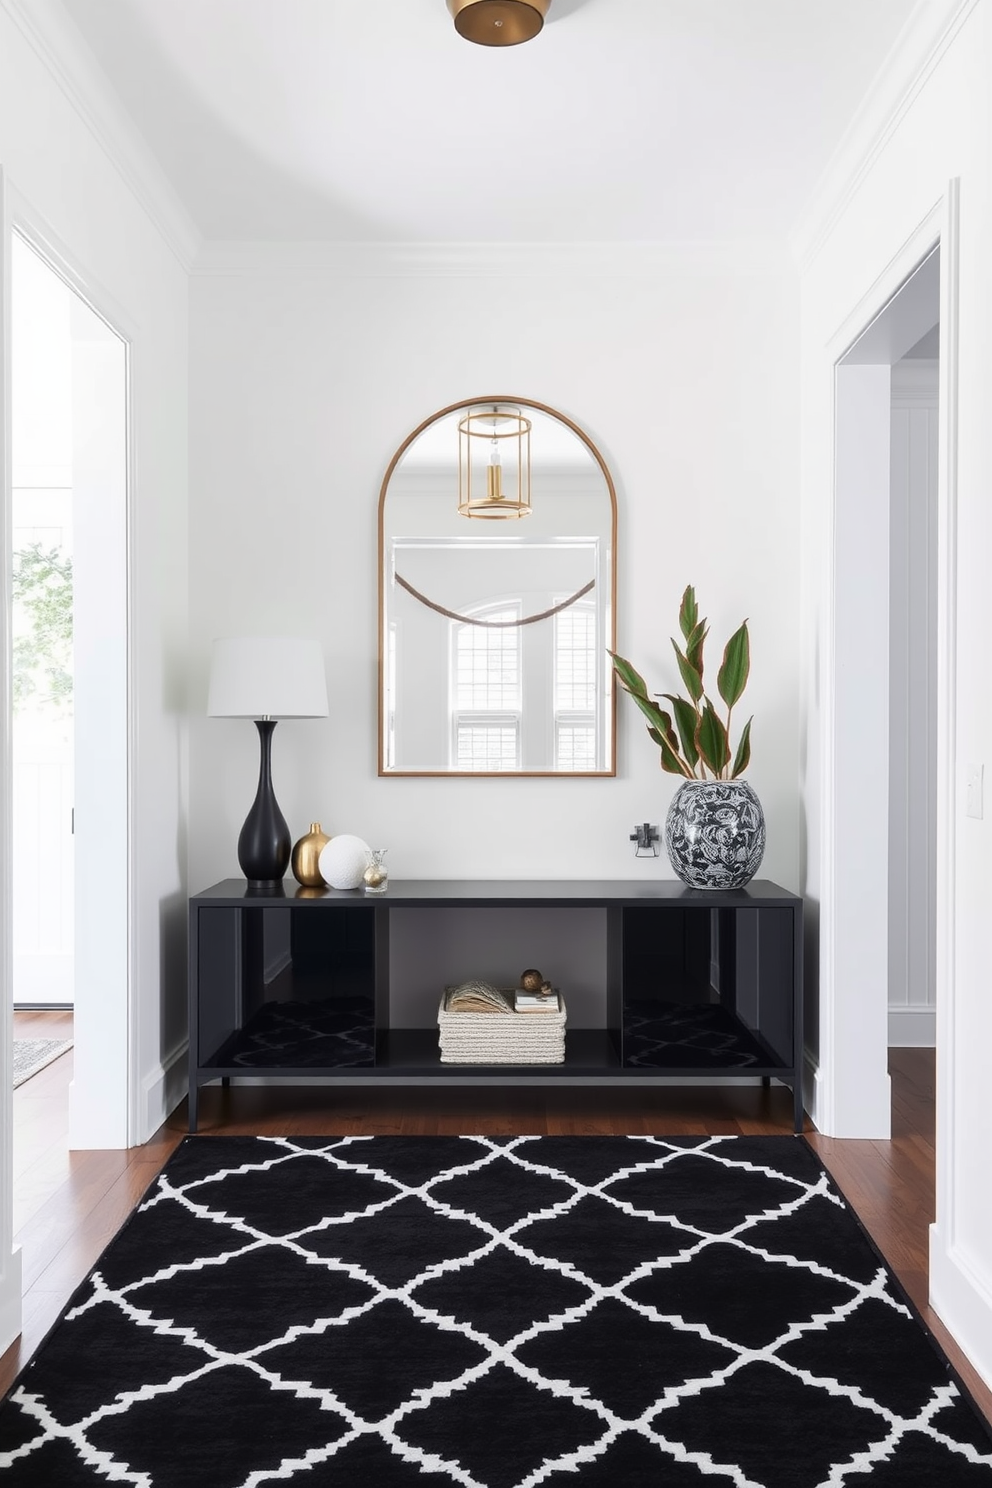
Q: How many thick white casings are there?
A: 2